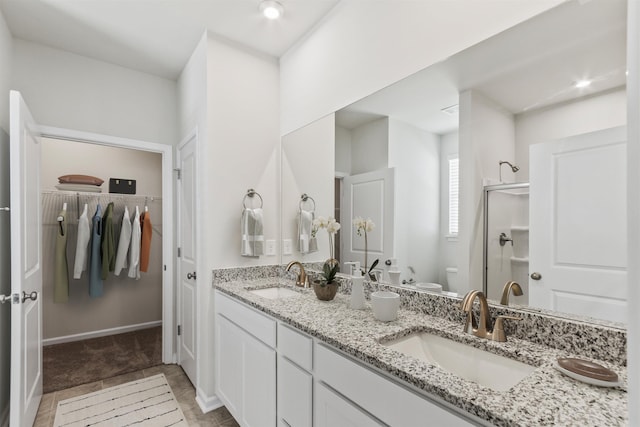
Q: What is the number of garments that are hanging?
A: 7